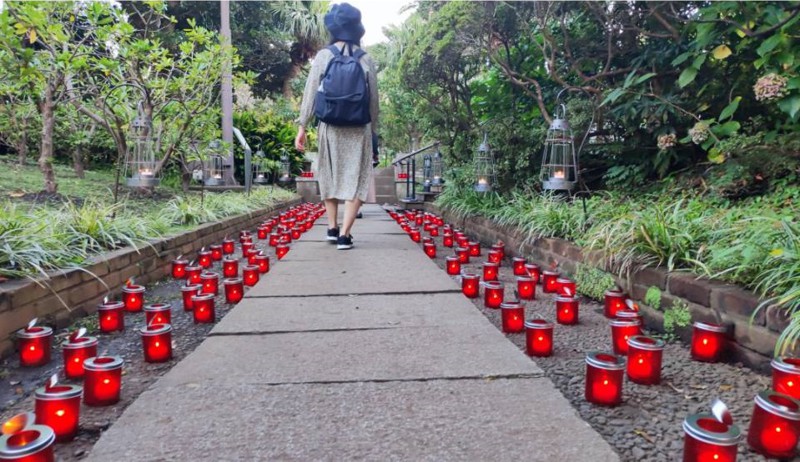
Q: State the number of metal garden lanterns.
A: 8